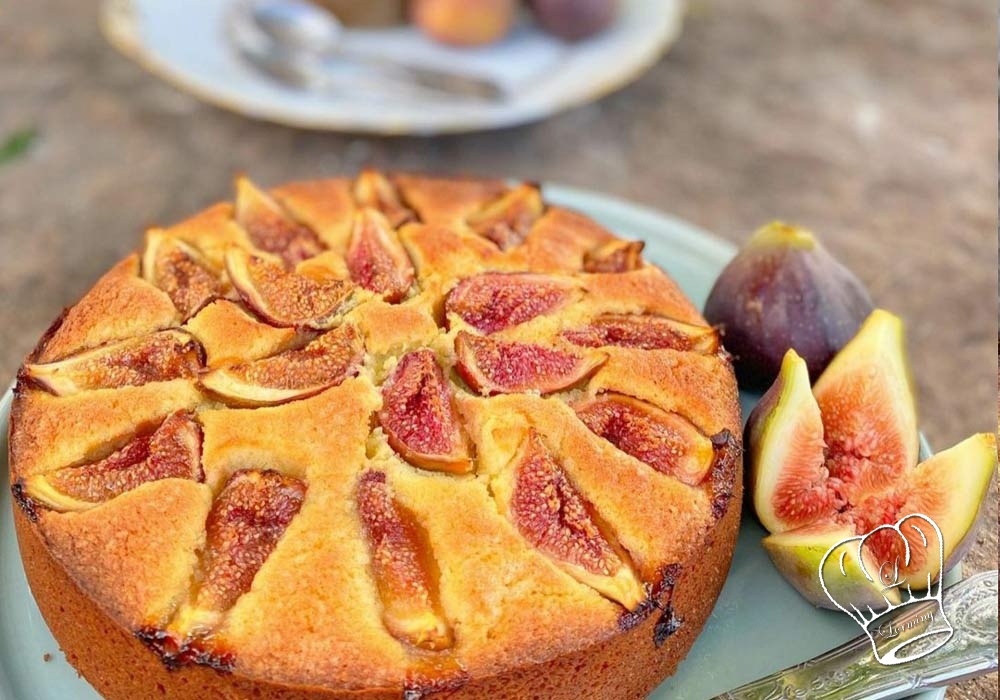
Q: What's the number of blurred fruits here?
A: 2